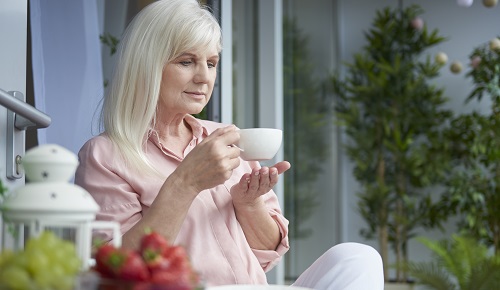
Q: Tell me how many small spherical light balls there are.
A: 7